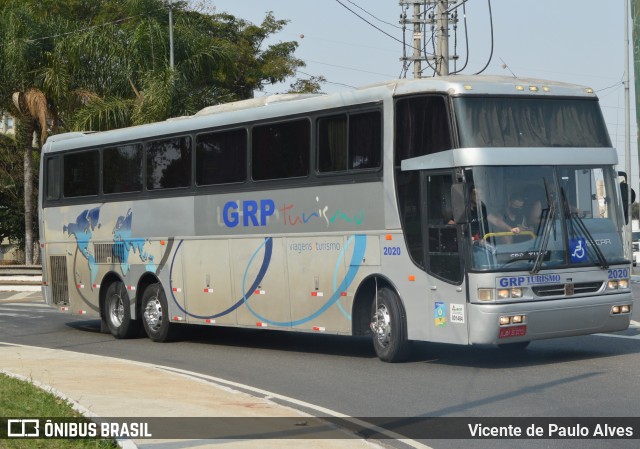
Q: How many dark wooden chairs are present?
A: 0